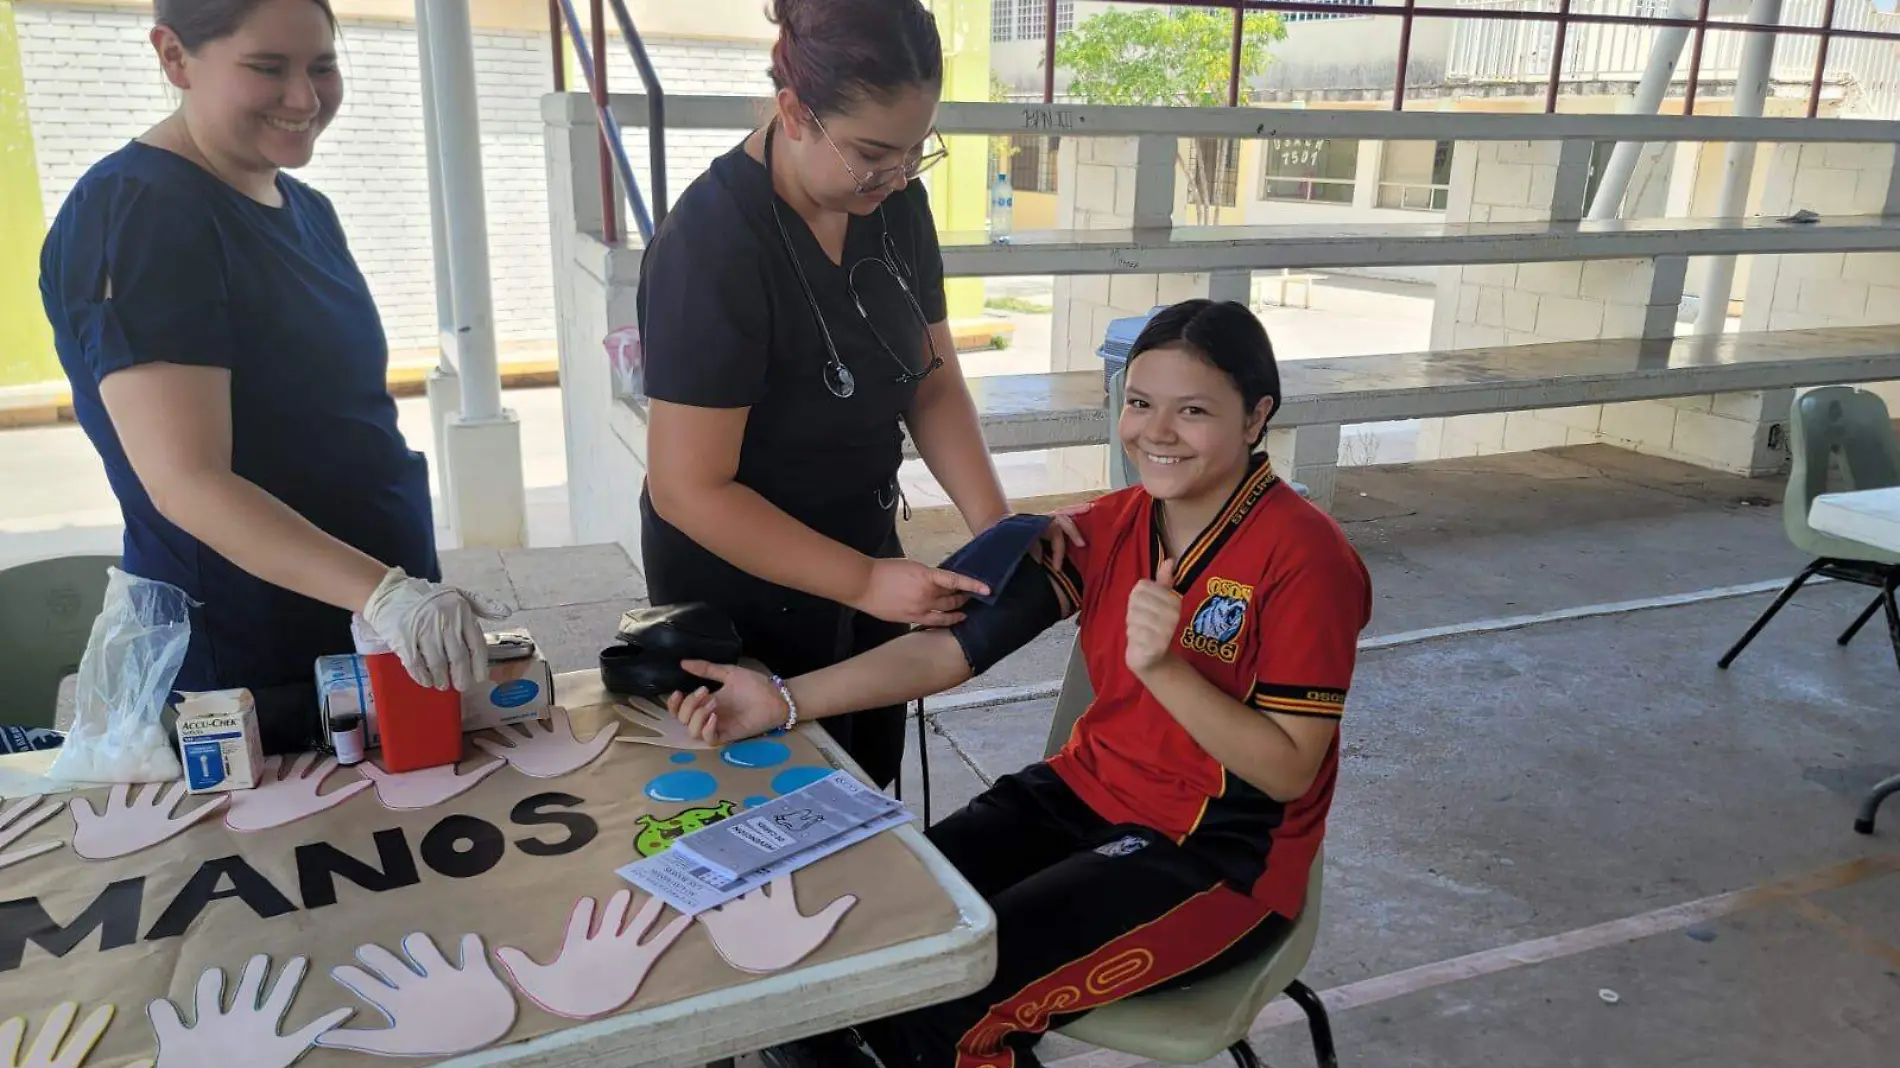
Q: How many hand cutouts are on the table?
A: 11